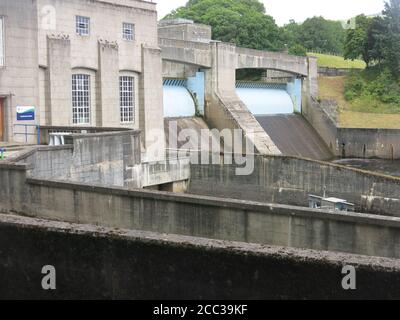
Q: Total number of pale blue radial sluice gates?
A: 2